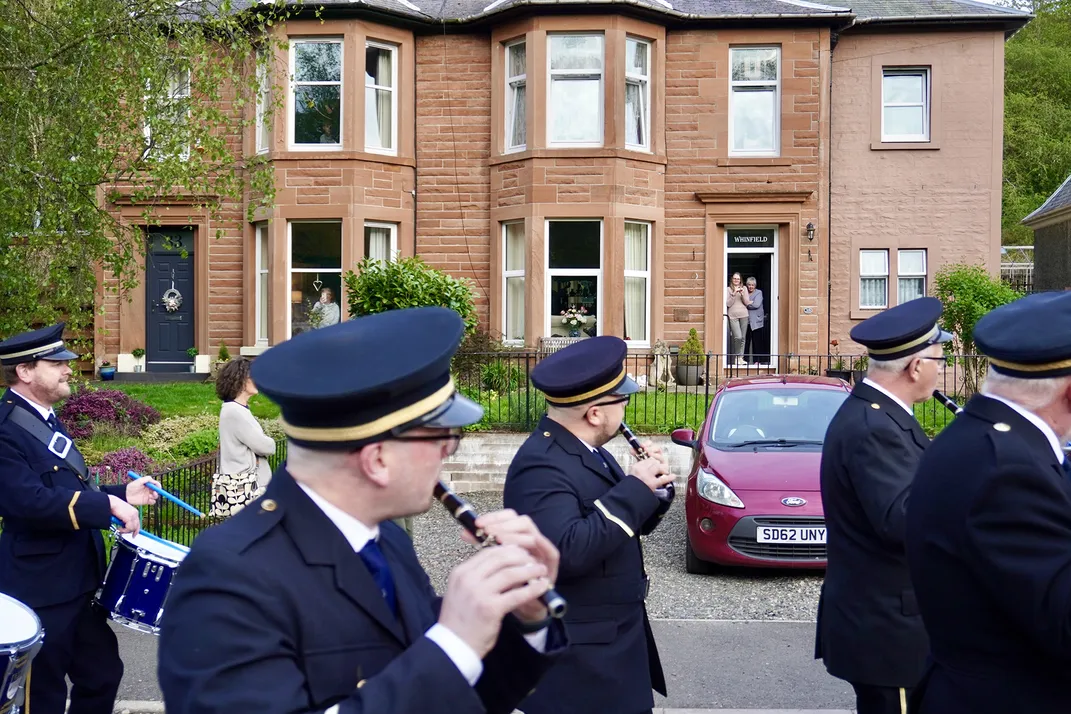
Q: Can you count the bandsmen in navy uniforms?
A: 5